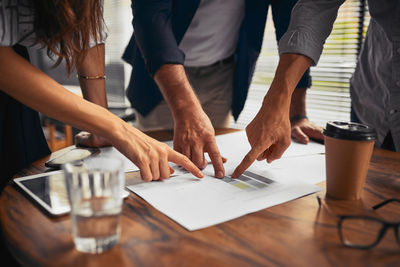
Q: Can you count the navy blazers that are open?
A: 1